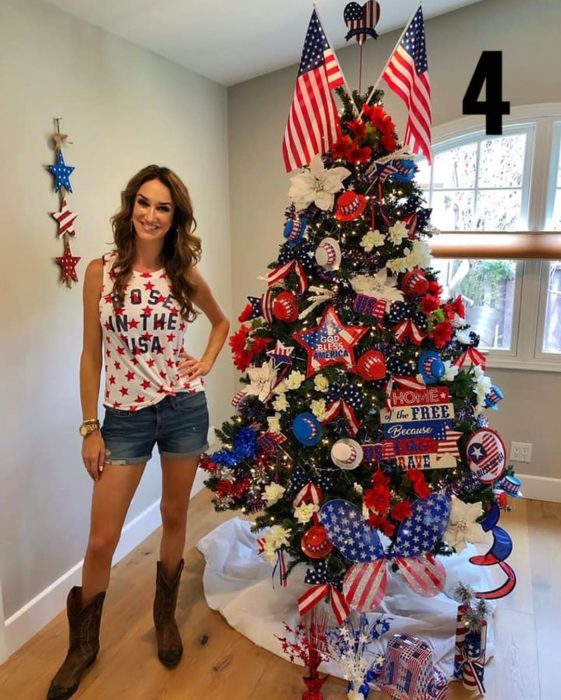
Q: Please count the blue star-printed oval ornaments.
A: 2